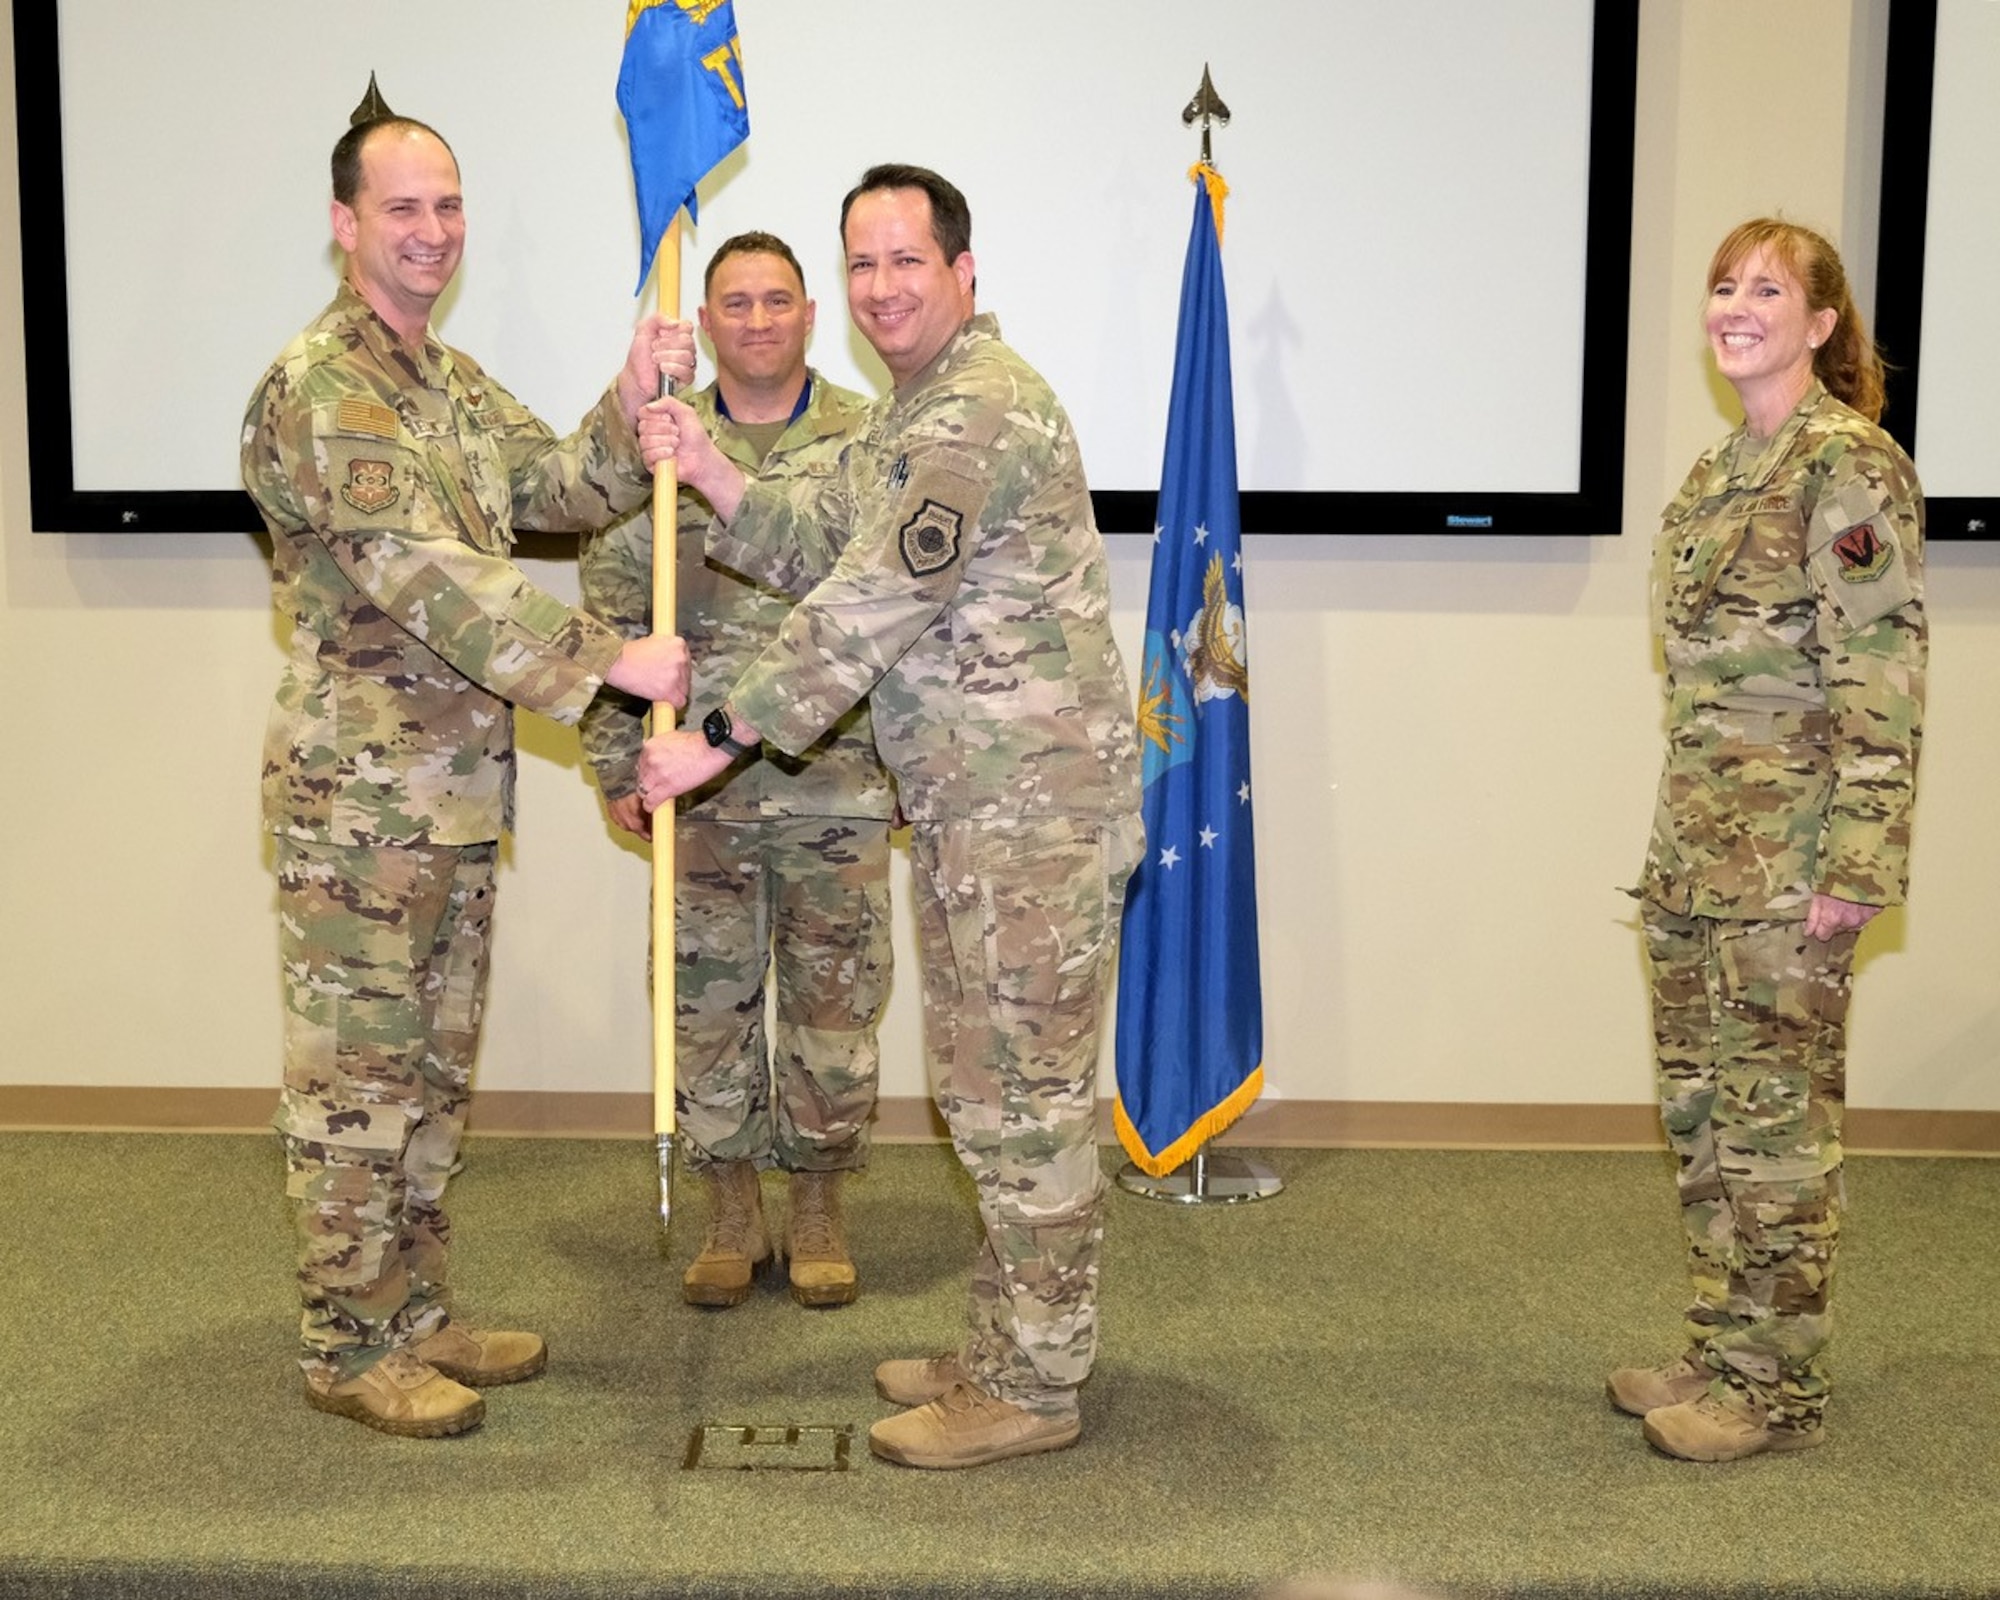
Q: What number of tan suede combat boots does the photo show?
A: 8